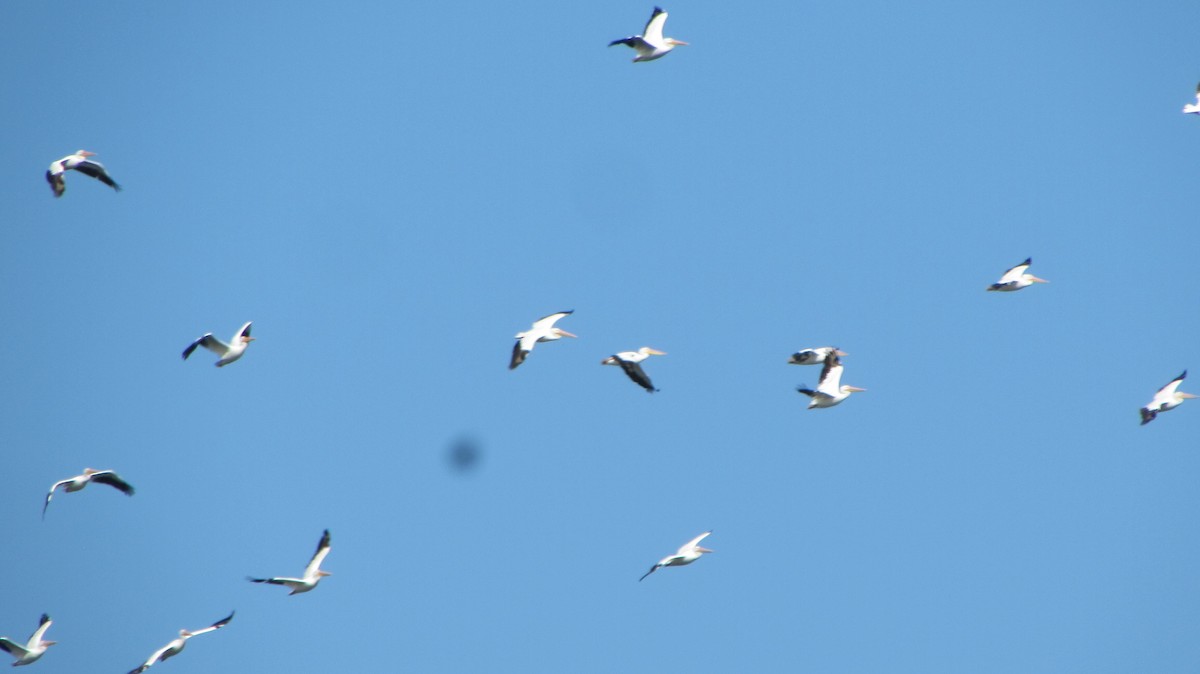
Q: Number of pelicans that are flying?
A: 15